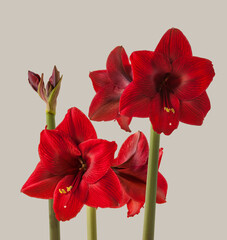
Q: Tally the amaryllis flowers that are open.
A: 4